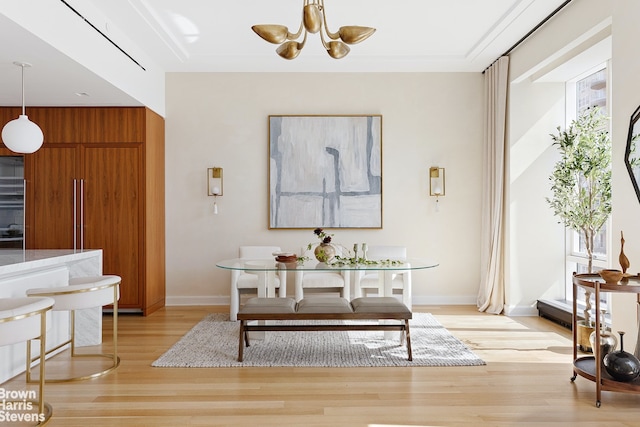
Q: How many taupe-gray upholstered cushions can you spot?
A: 3